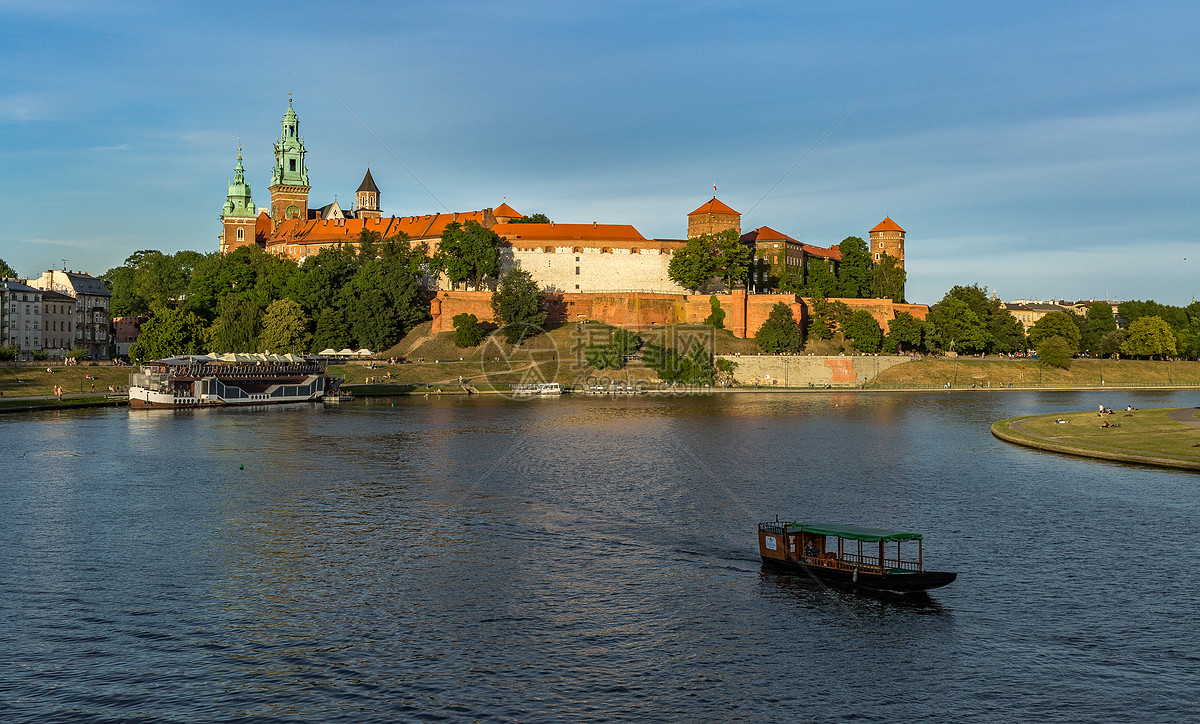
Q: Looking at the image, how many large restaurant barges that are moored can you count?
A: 1